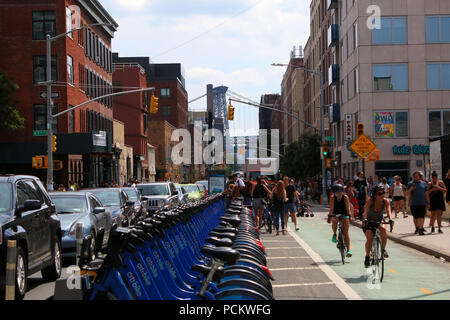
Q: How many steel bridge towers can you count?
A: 1